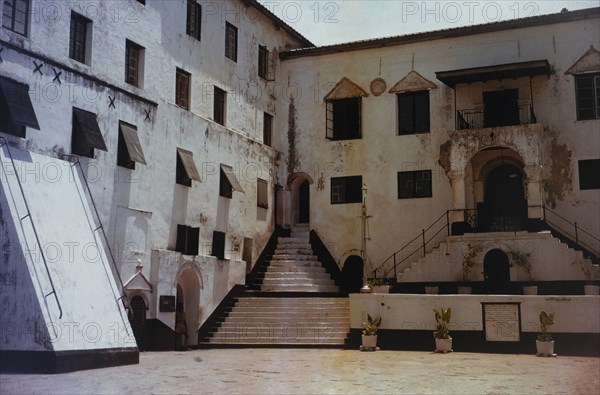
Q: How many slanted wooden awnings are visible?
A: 5